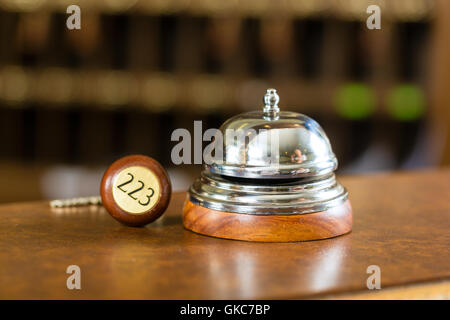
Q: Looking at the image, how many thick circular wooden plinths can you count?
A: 1